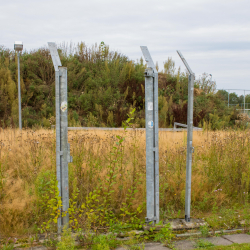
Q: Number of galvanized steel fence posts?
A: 3